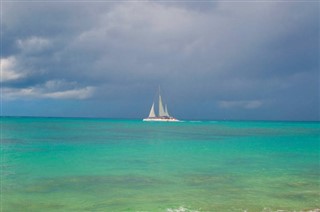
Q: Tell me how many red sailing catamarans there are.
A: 0